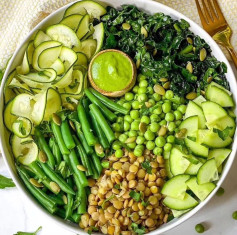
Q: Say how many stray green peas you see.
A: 3